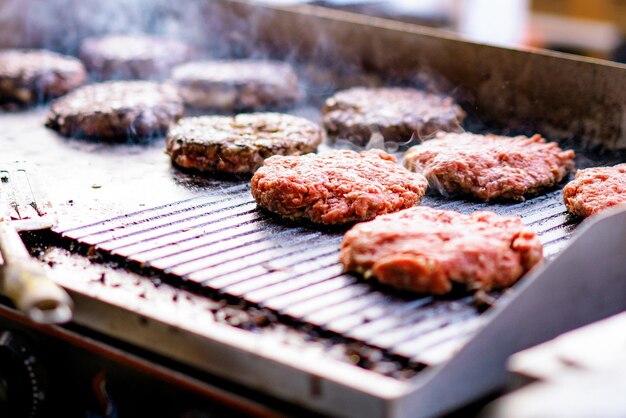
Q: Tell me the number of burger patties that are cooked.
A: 6